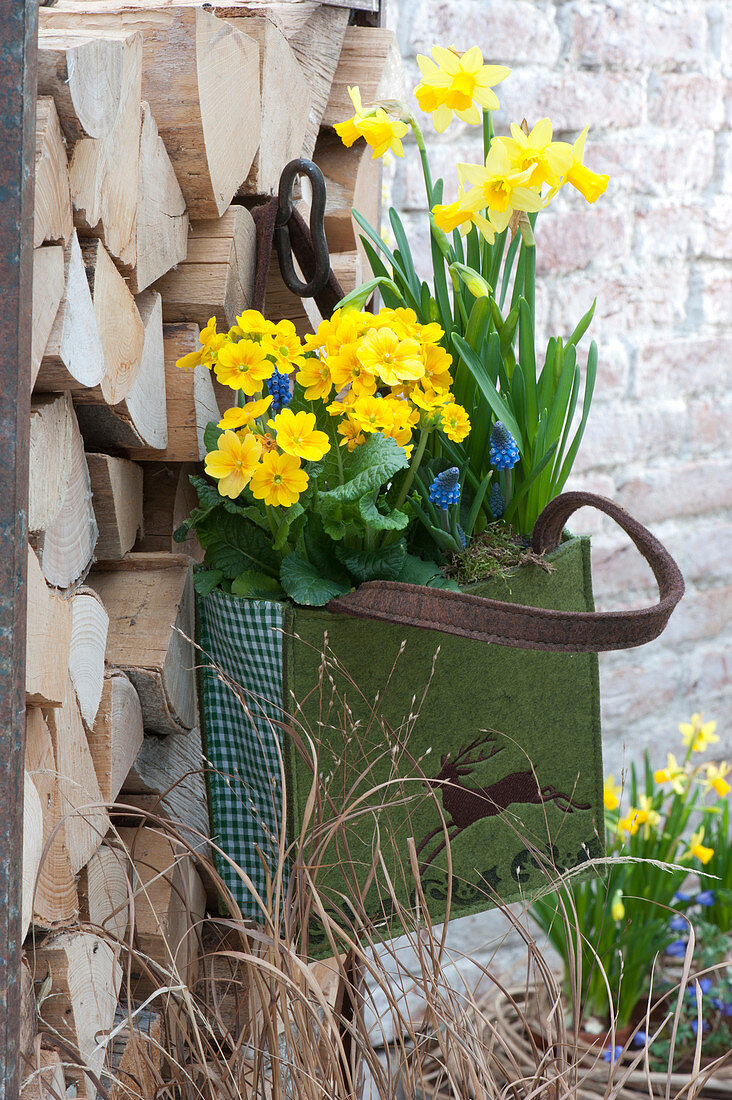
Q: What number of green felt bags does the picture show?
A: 1